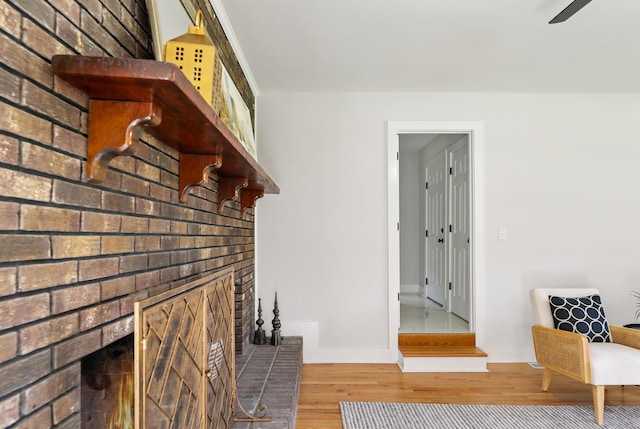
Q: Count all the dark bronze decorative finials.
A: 2